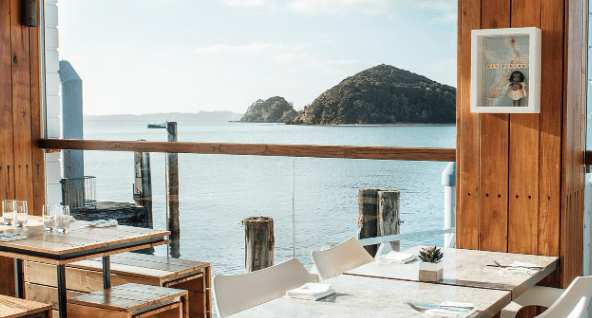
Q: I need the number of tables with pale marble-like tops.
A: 2